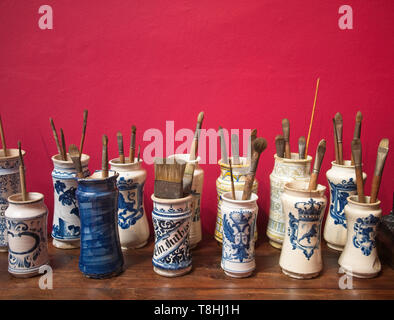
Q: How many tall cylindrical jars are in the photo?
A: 13